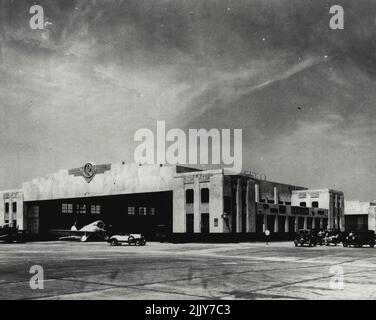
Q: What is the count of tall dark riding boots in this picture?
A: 0